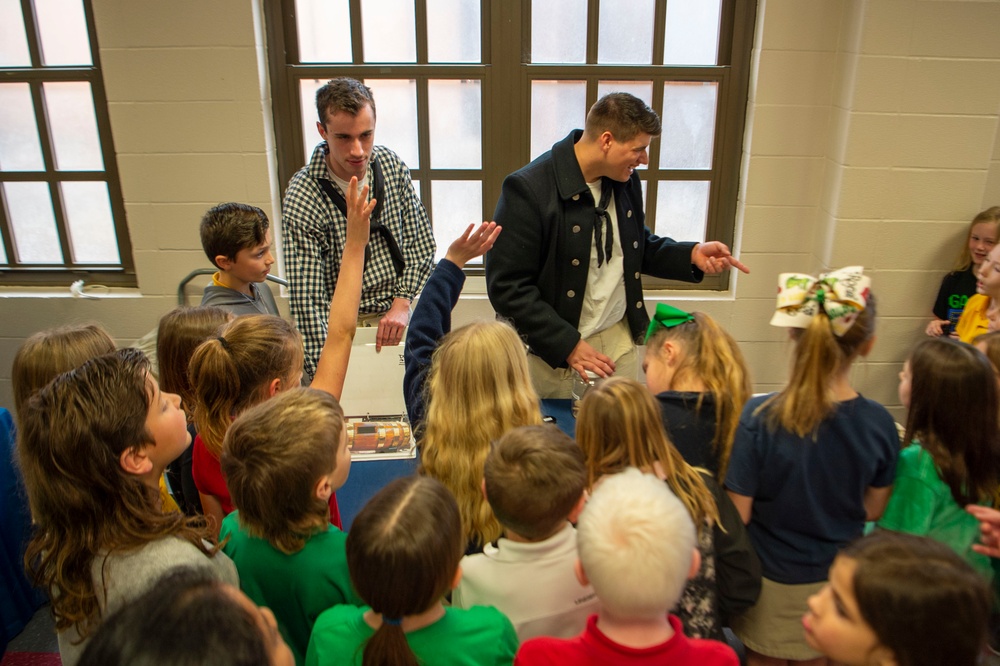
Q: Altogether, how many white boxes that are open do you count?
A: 1